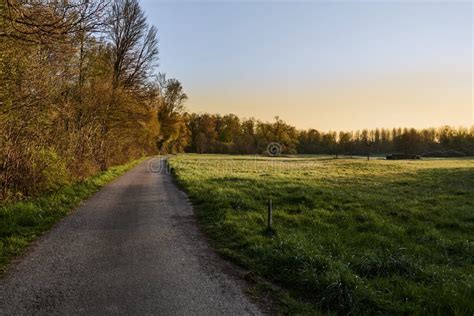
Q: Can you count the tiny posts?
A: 1